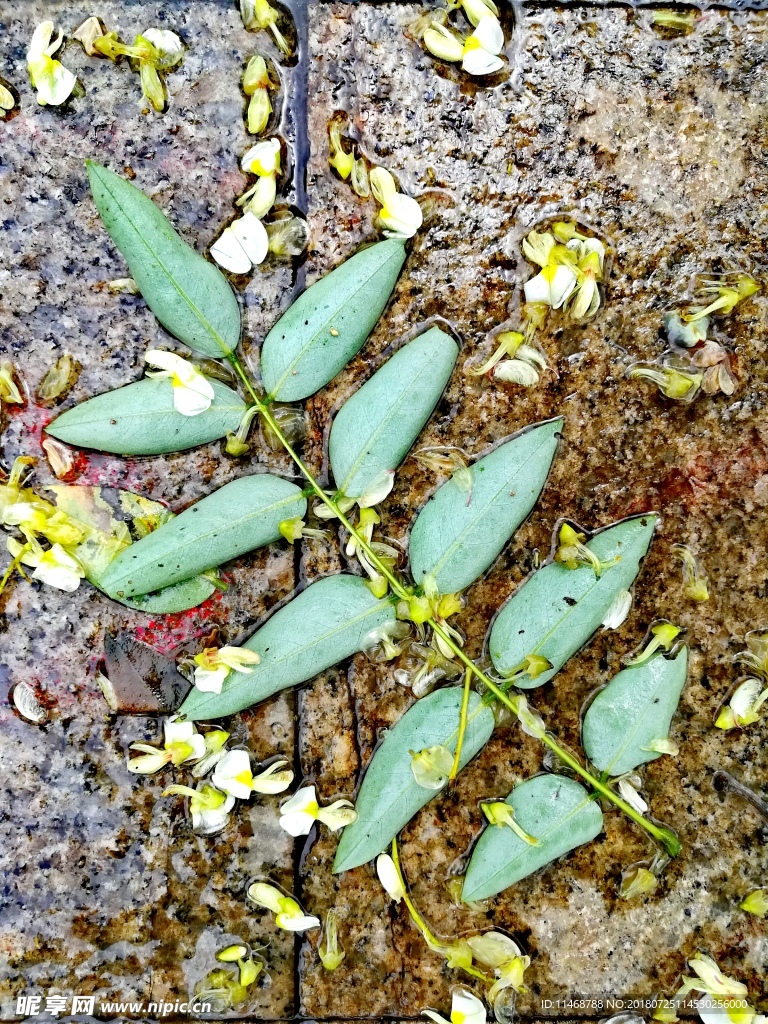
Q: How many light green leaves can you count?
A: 11